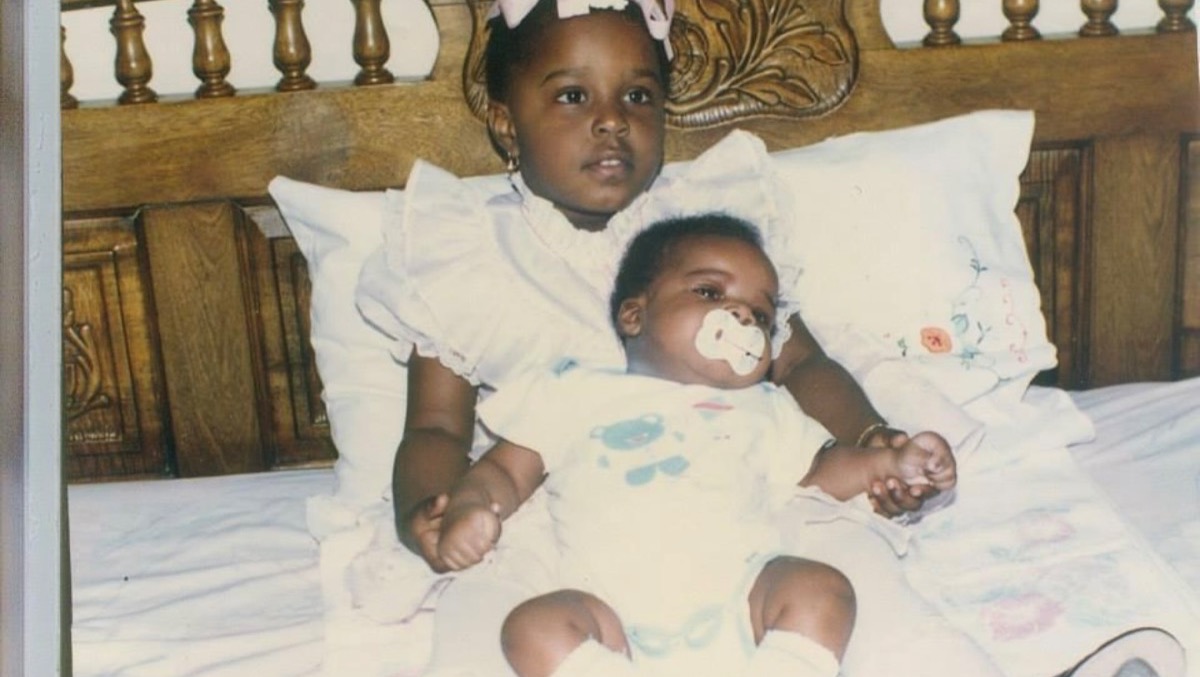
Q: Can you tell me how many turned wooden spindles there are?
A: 9